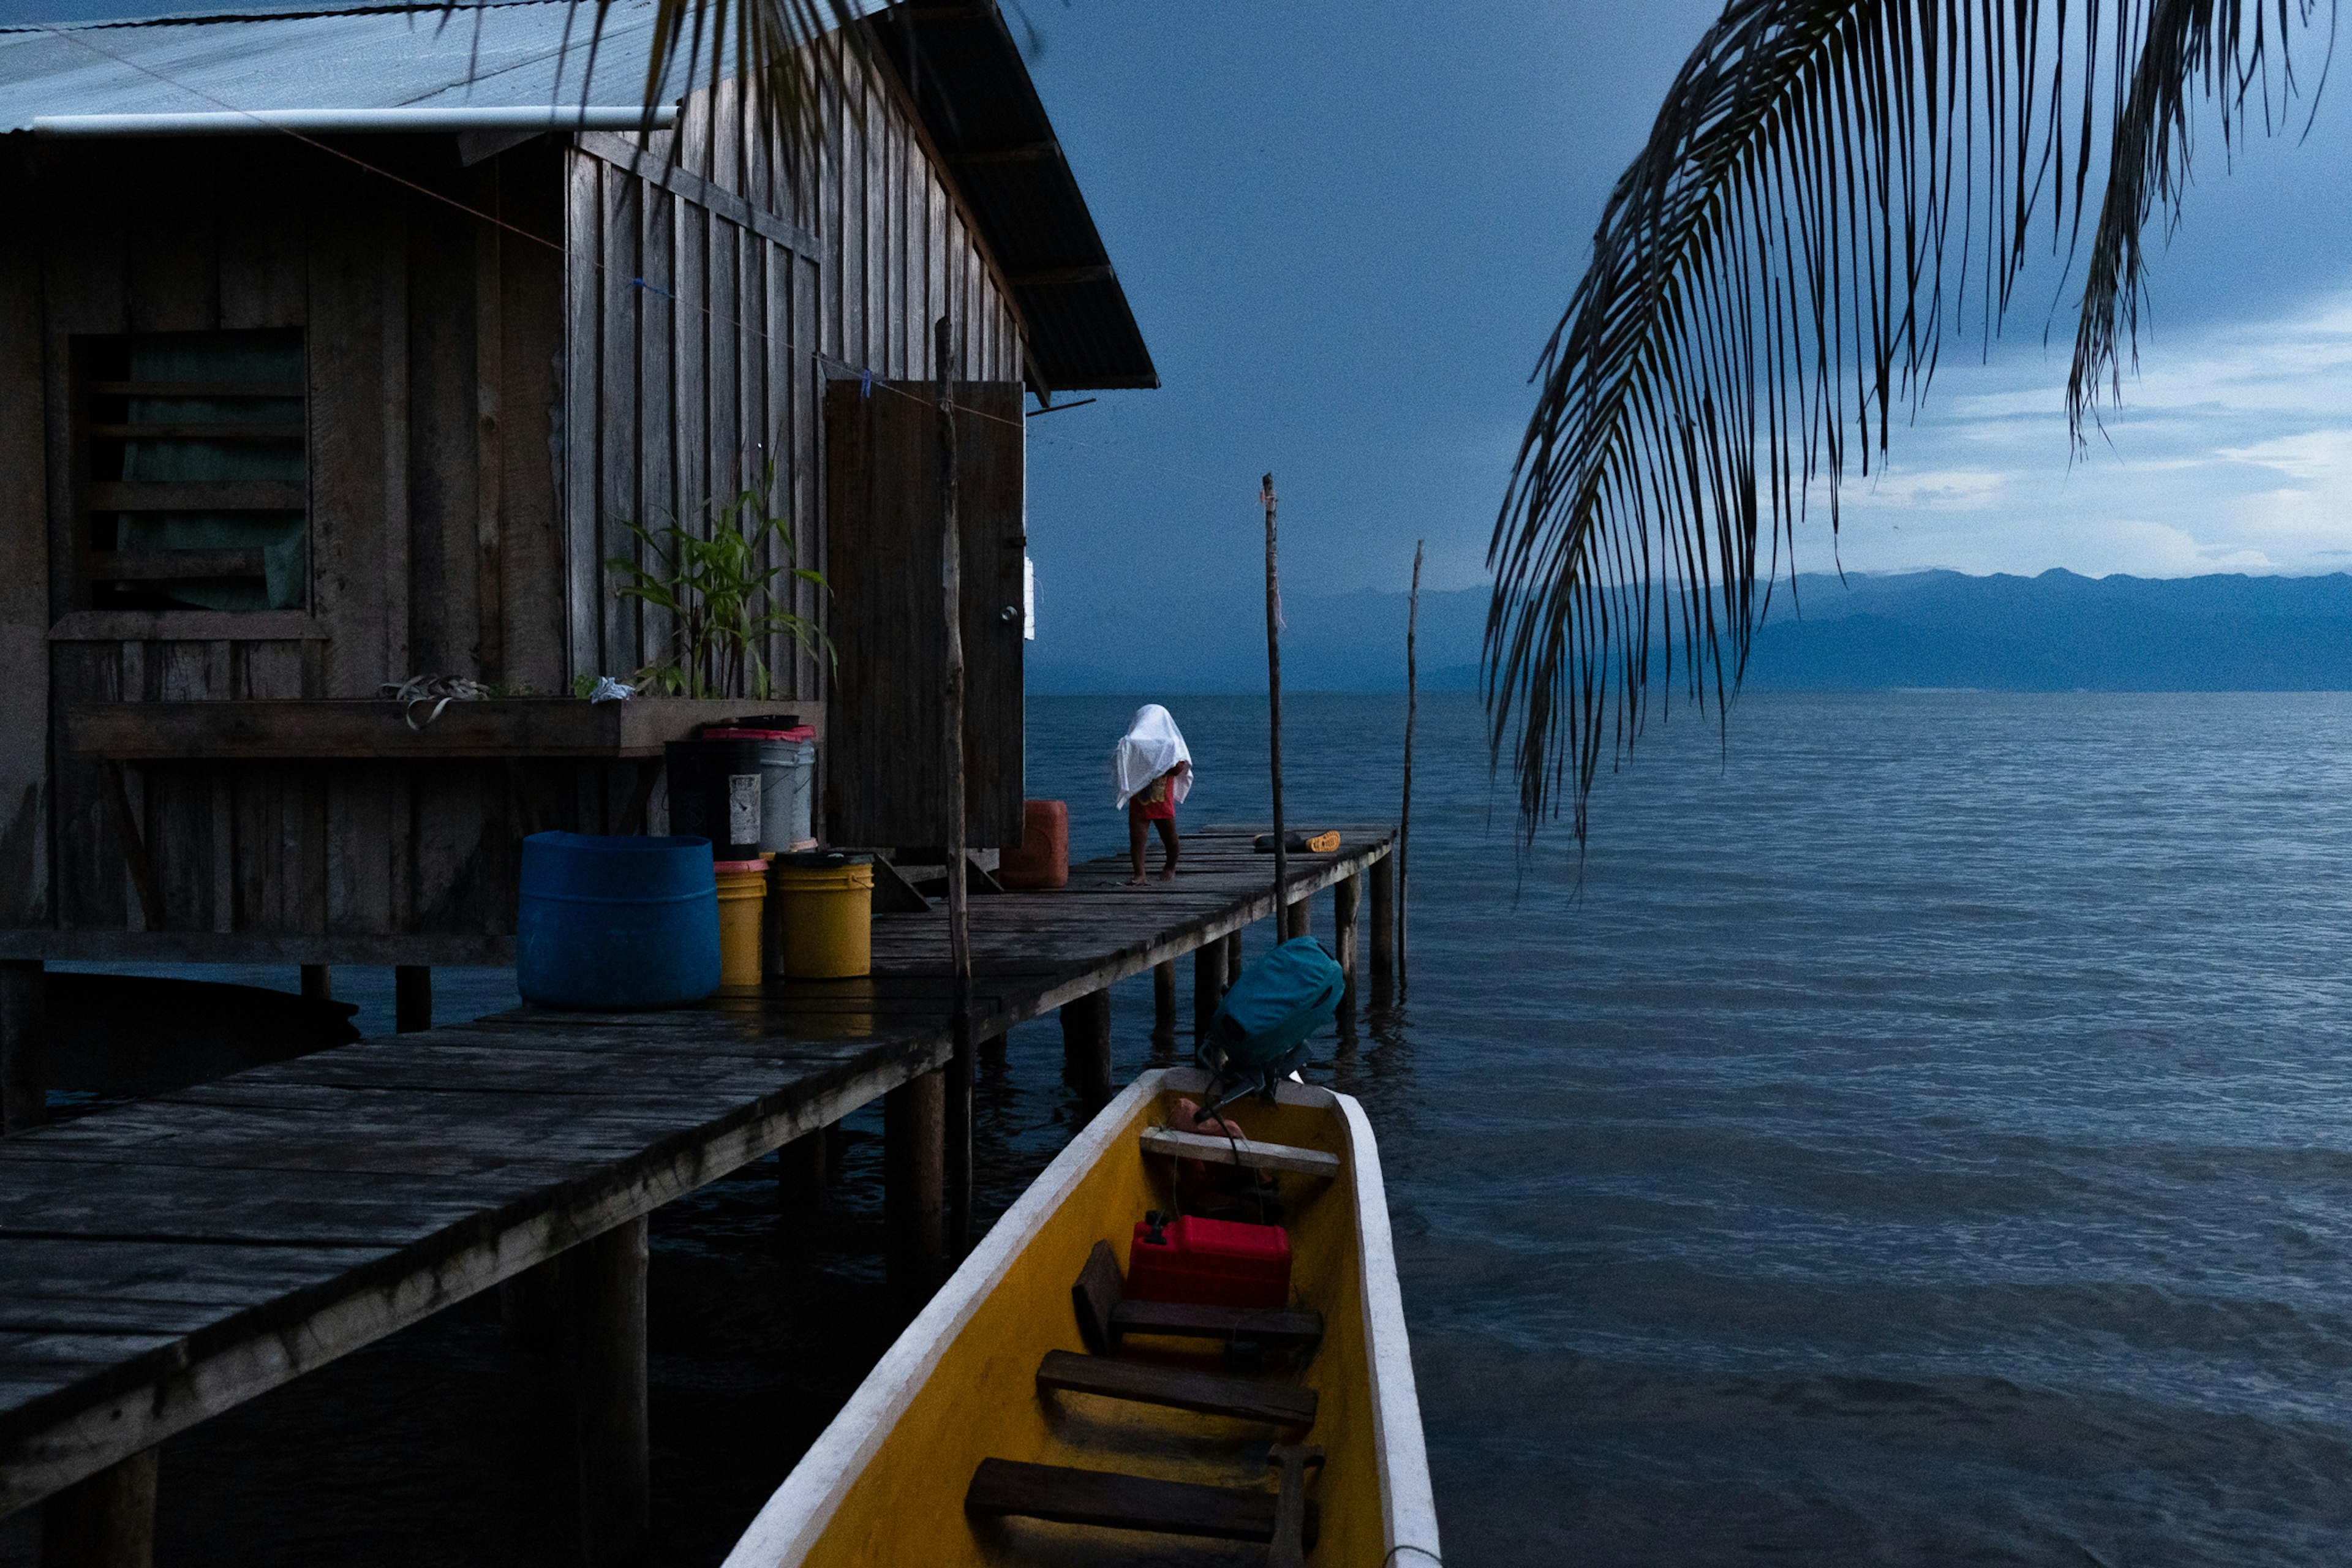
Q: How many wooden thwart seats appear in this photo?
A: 4